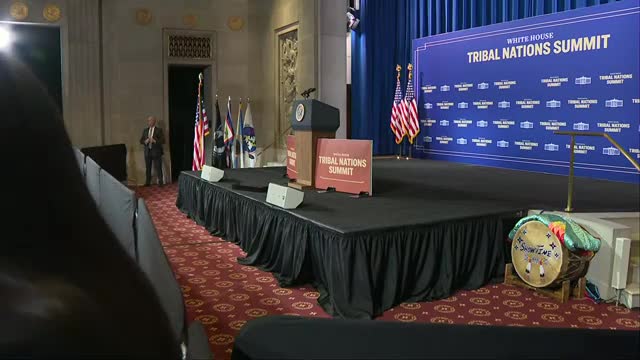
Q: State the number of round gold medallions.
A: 5